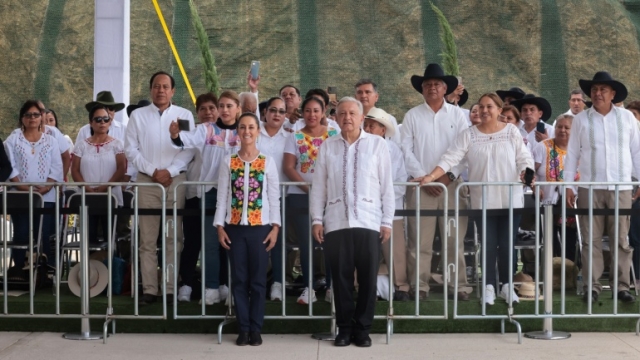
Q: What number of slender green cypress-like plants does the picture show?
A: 2